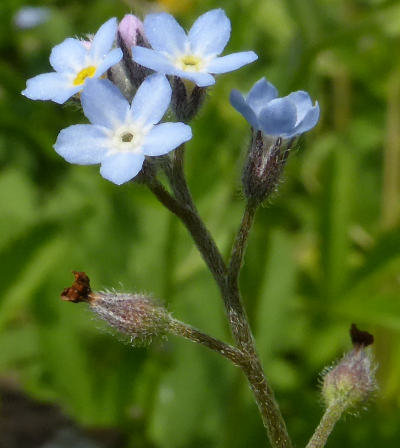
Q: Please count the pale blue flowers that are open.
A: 4